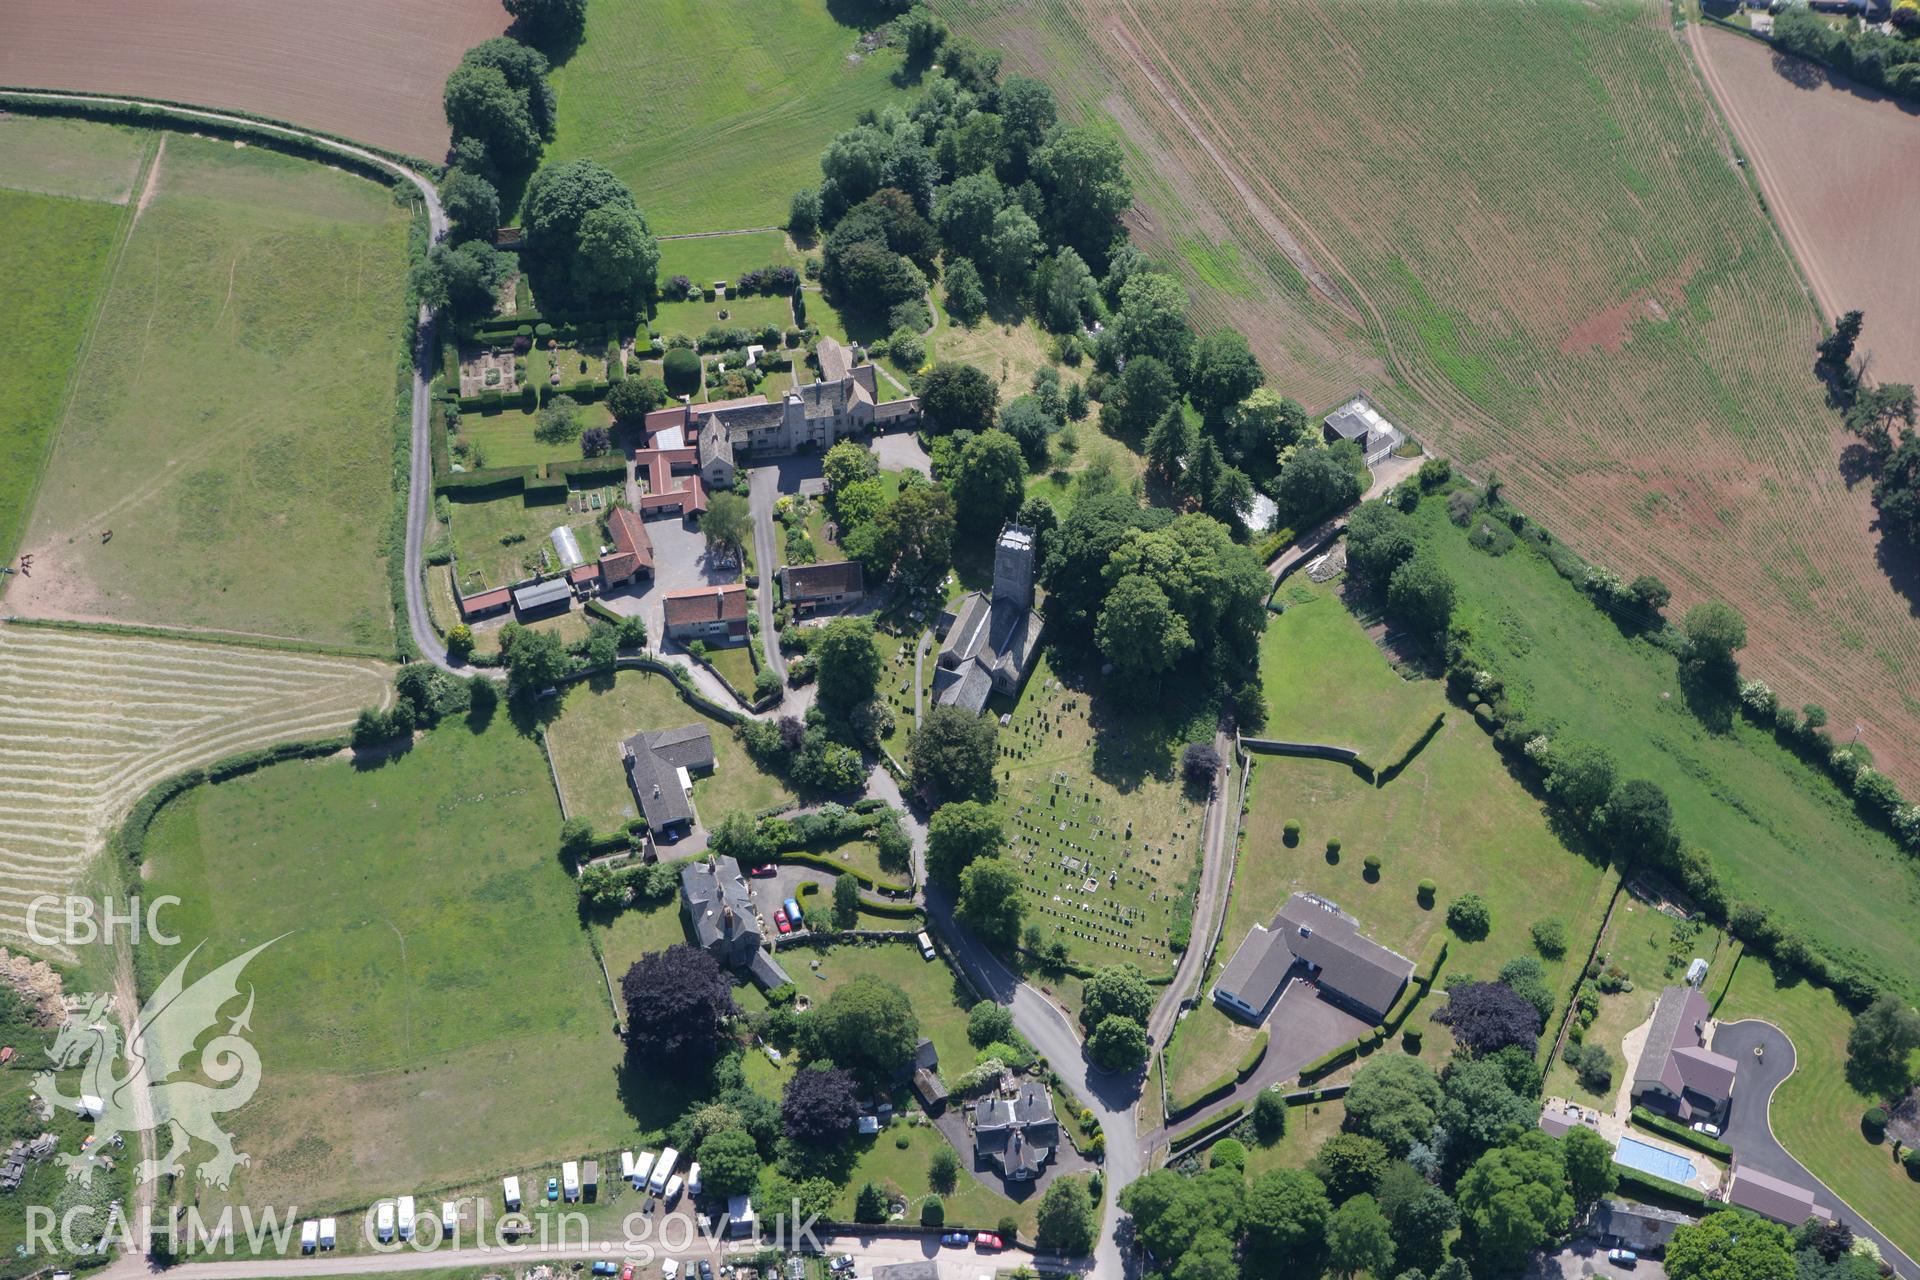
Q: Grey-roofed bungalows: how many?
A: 2